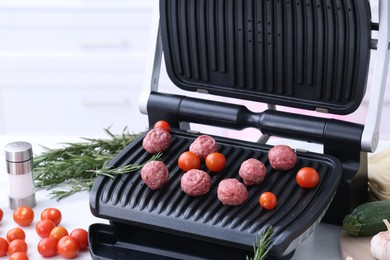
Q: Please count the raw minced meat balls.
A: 7